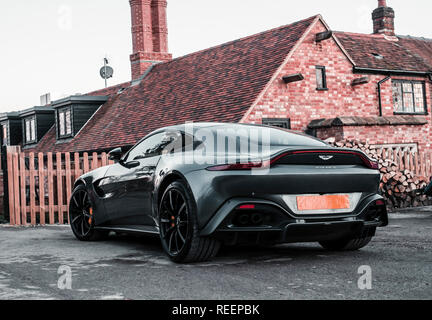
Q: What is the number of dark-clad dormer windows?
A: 3